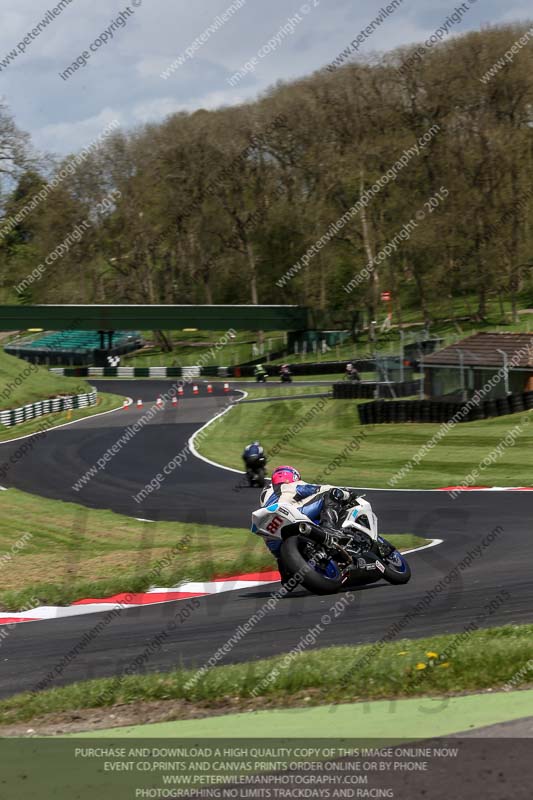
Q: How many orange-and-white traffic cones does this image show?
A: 8